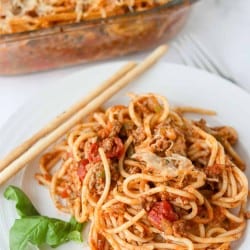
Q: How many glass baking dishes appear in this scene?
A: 1